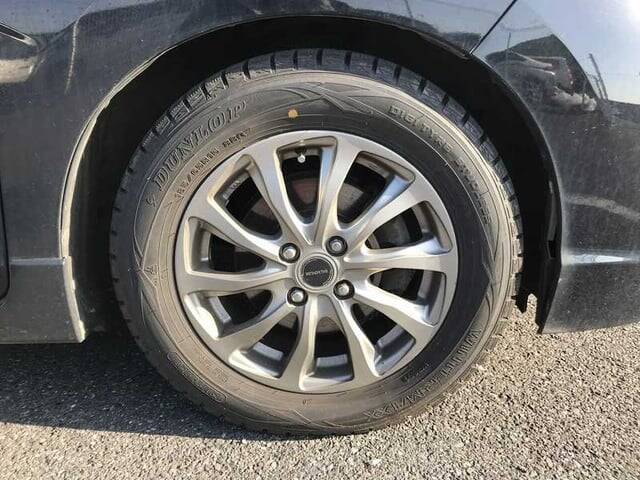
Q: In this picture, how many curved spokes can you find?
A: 10